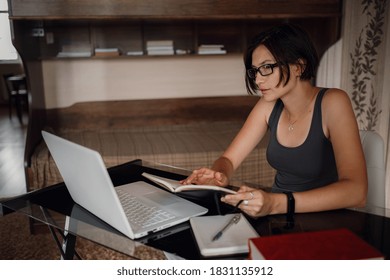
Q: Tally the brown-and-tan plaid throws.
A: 1